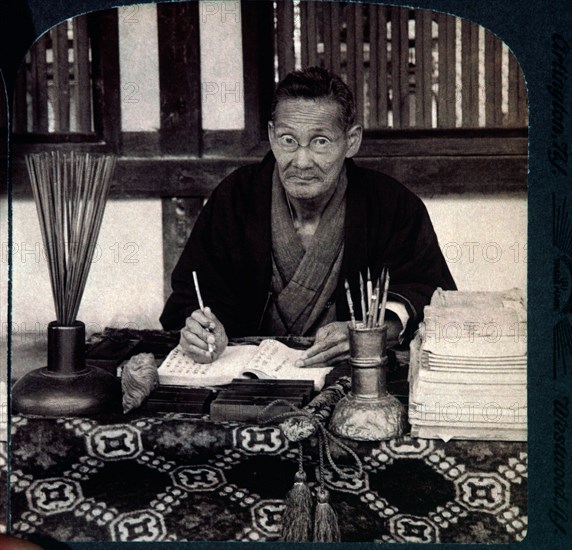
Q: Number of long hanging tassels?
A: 2